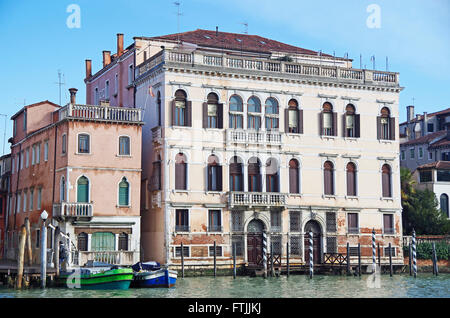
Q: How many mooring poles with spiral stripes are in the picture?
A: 4